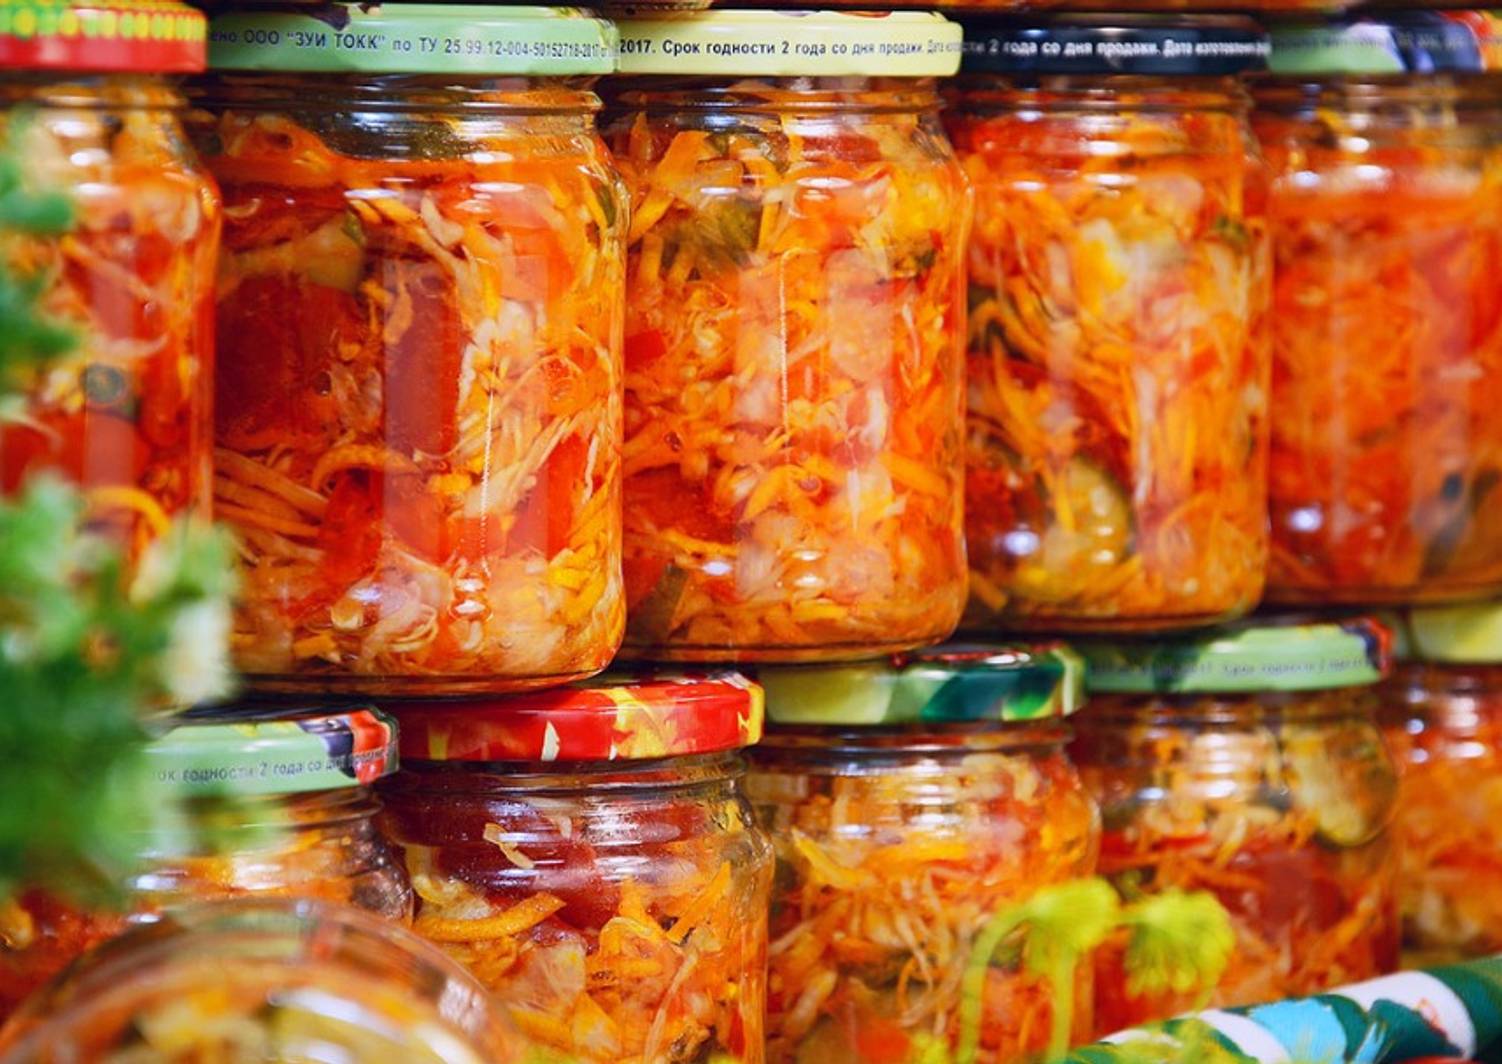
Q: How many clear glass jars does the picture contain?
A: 11